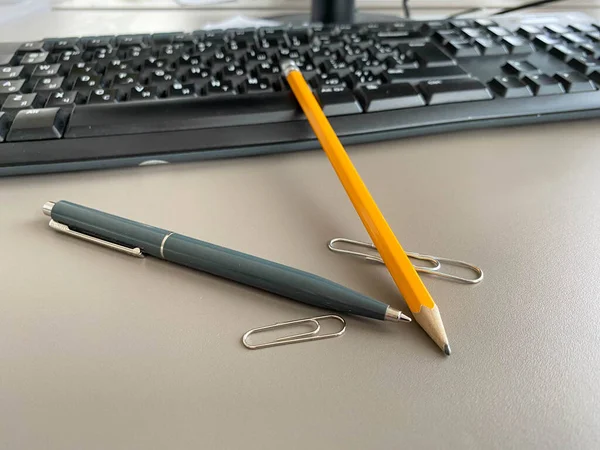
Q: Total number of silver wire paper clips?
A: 2